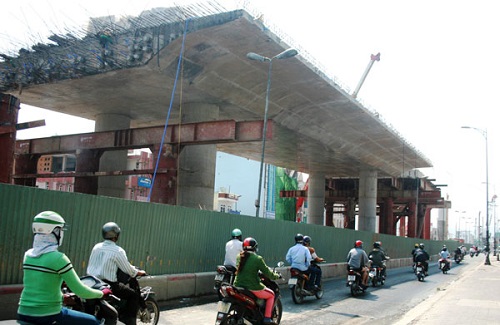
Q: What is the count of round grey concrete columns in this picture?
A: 4